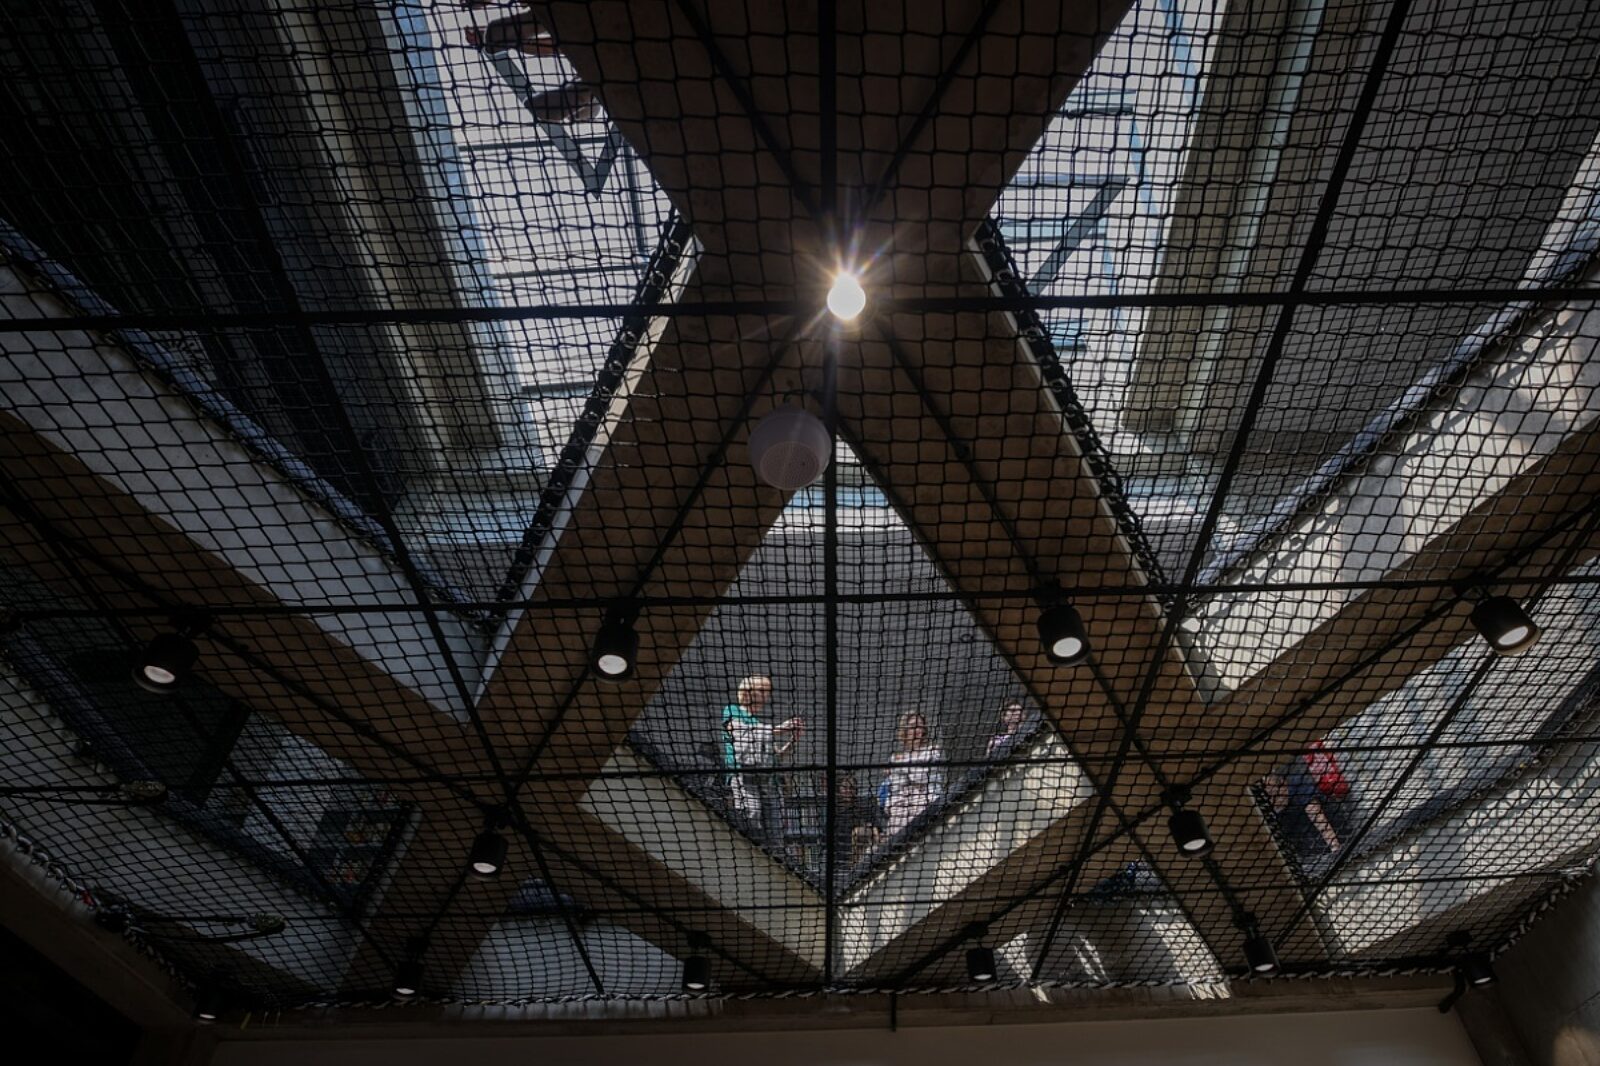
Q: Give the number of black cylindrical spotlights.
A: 12